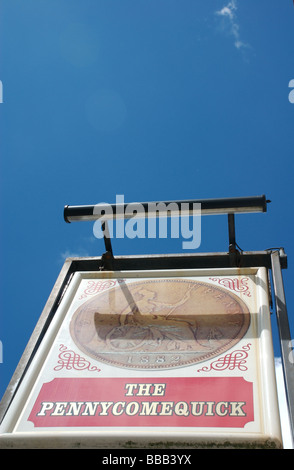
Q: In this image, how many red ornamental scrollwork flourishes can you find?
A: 4